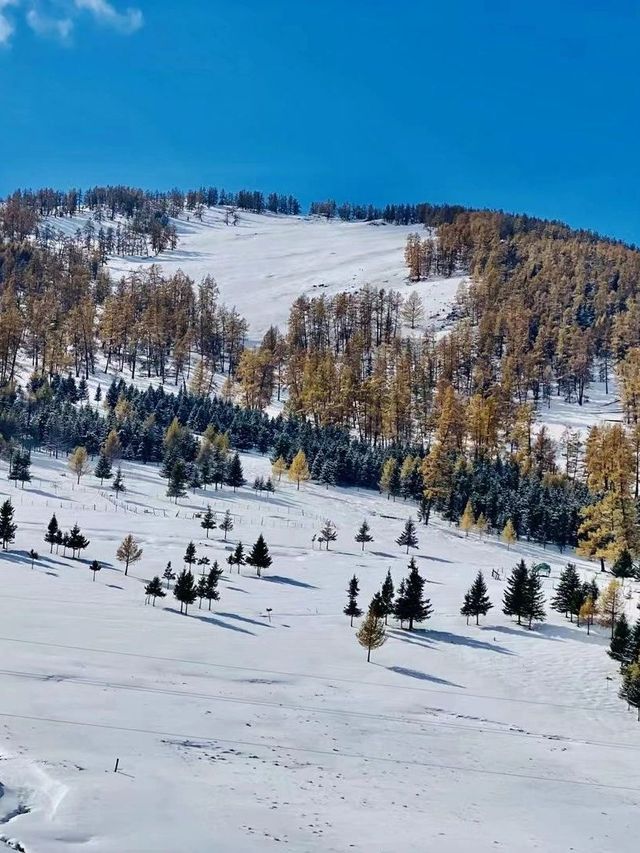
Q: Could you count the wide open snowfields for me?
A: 2